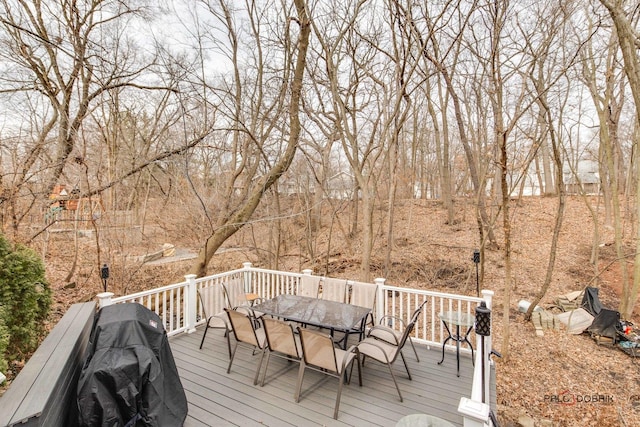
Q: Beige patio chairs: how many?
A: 10